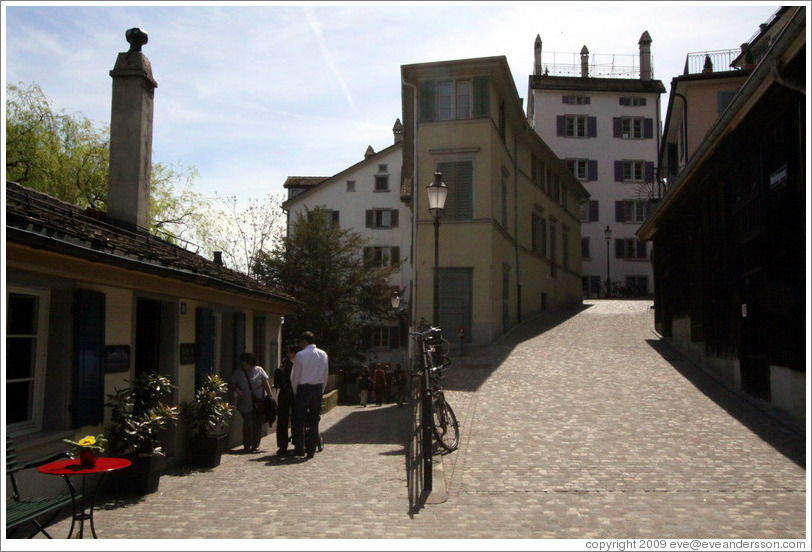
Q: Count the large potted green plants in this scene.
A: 2